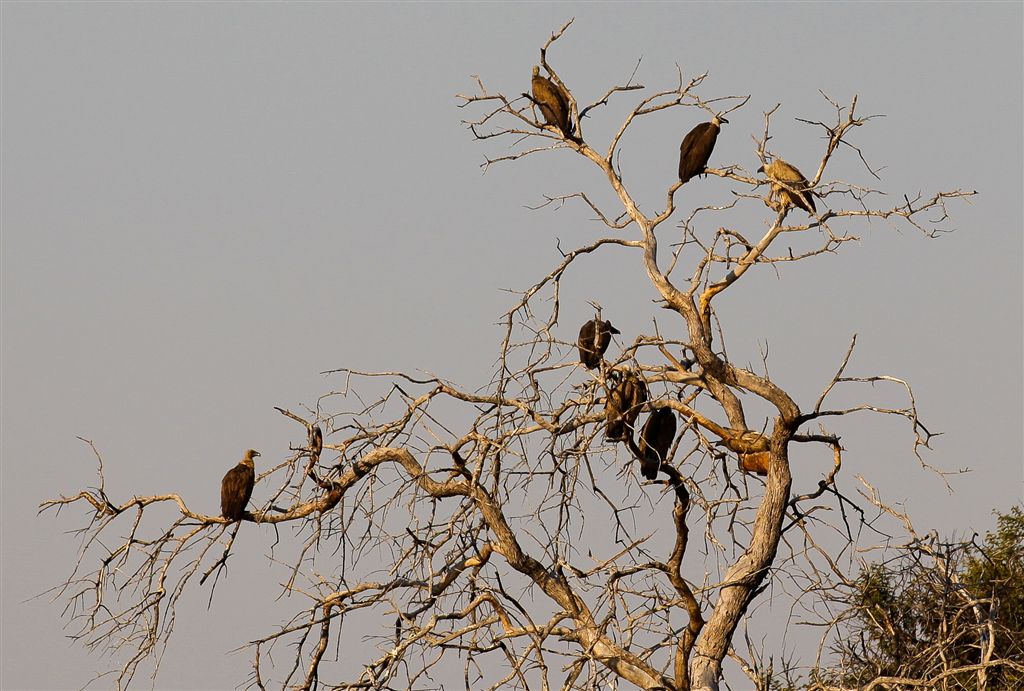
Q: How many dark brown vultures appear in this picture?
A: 6